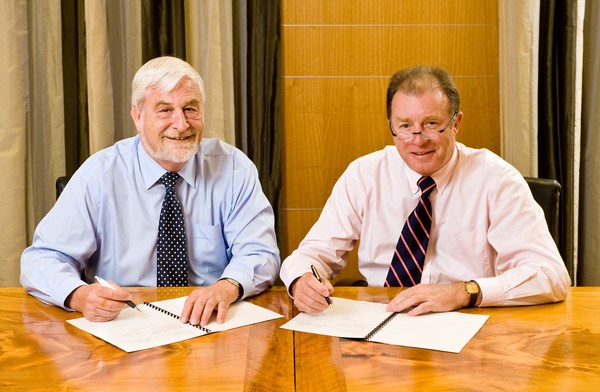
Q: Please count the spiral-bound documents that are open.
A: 2